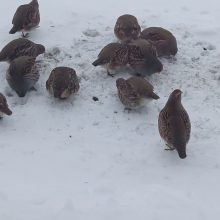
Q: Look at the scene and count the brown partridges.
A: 11